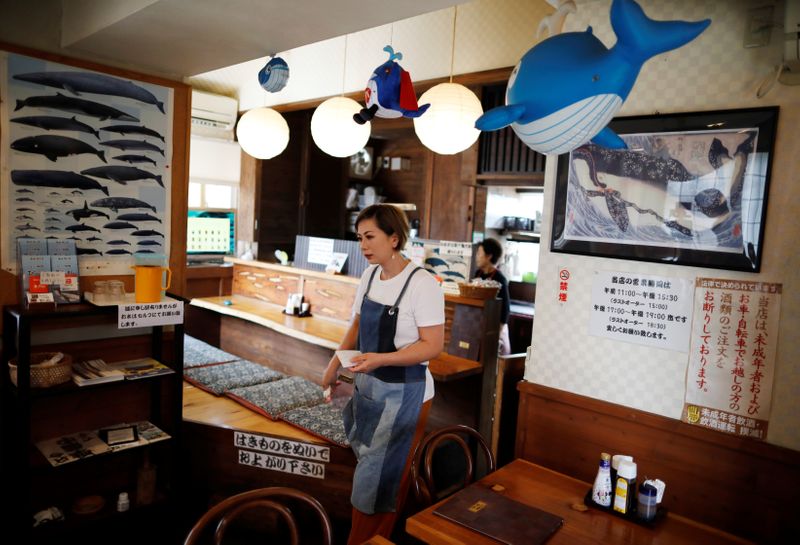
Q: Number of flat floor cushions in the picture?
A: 4